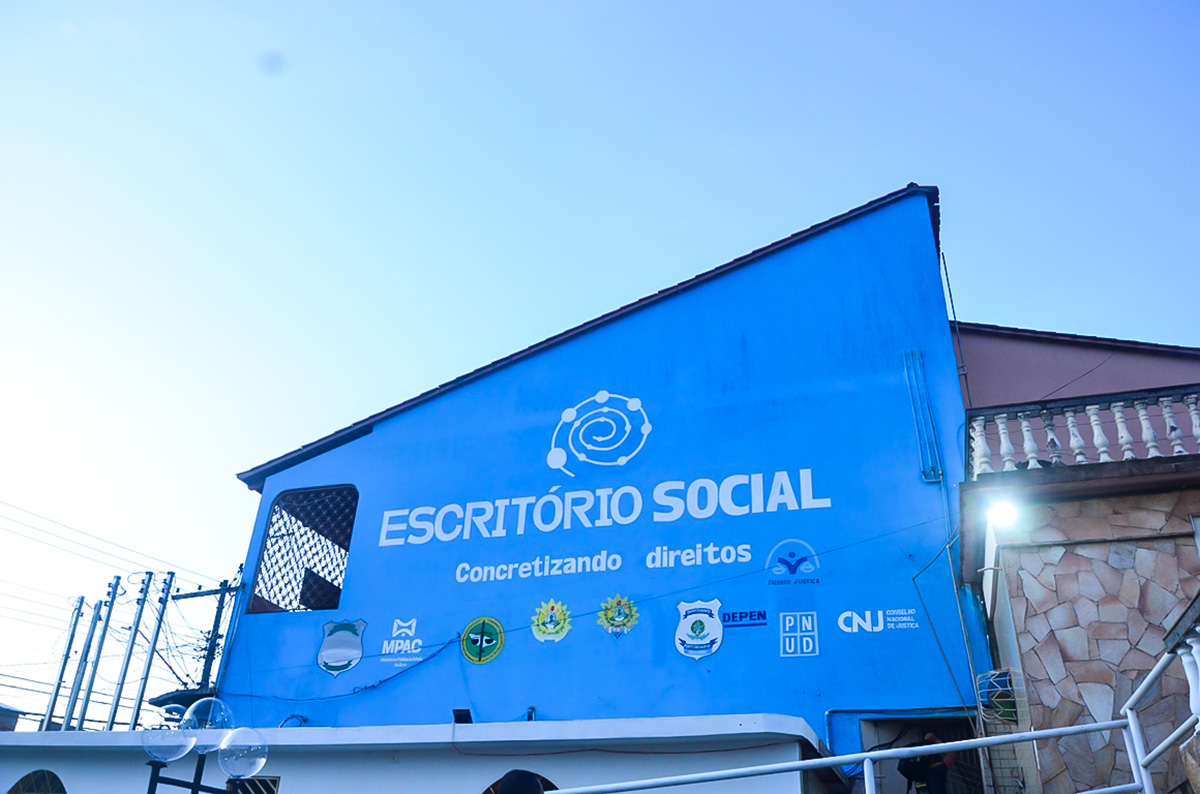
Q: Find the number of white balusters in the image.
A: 10